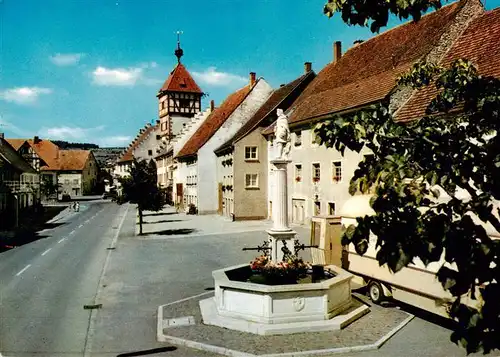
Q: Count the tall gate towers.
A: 1